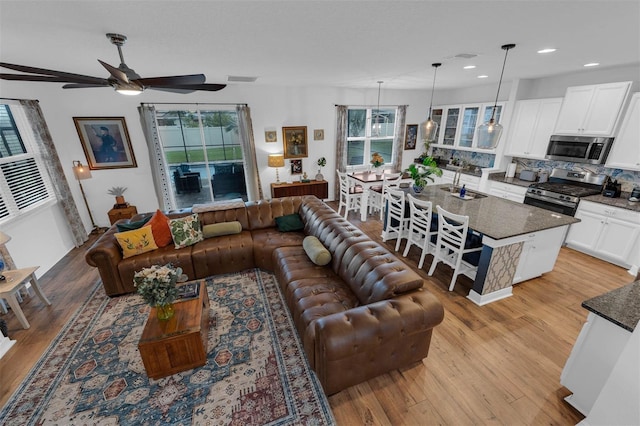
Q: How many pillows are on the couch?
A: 7